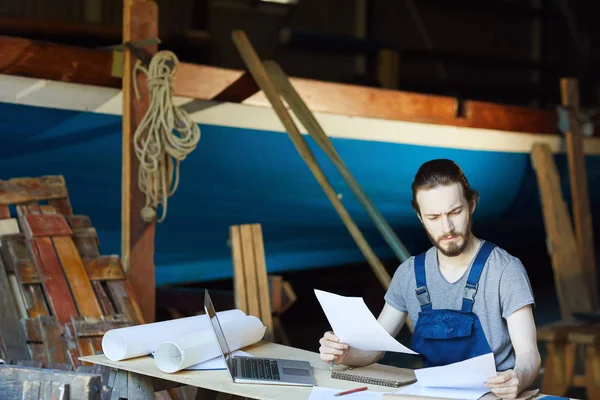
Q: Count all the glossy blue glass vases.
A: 0